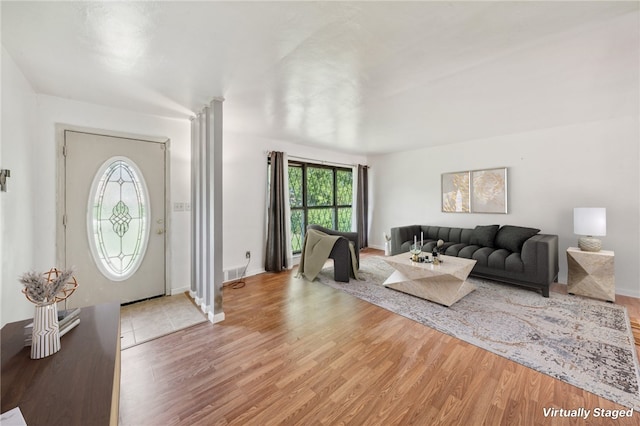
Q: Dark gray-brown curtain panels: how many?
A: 2